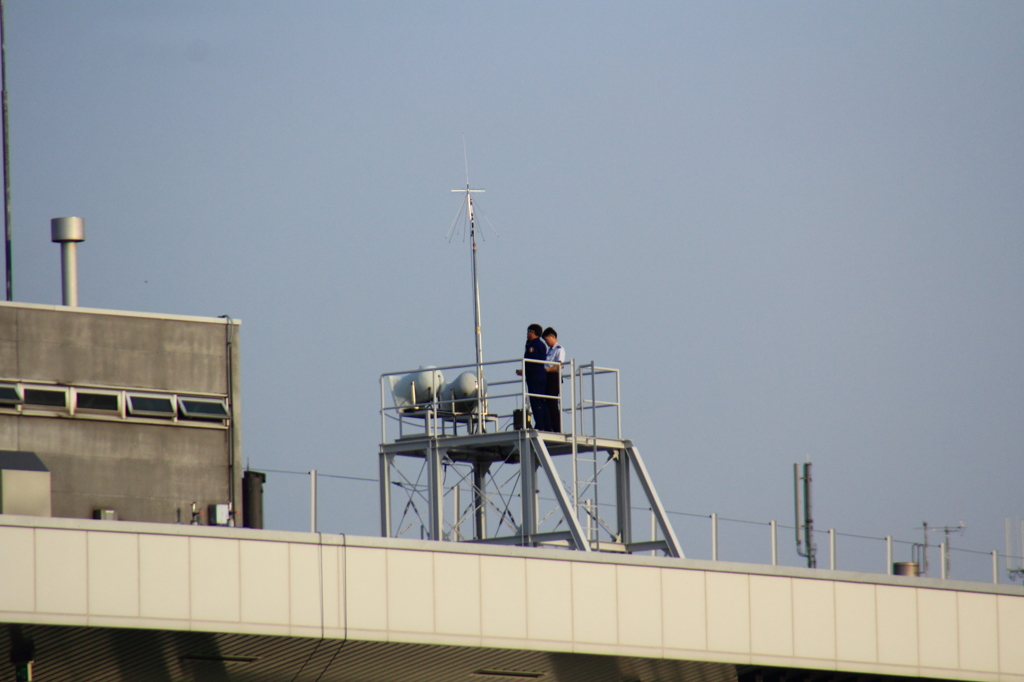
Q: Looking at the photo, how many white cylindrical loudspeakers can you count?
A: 2